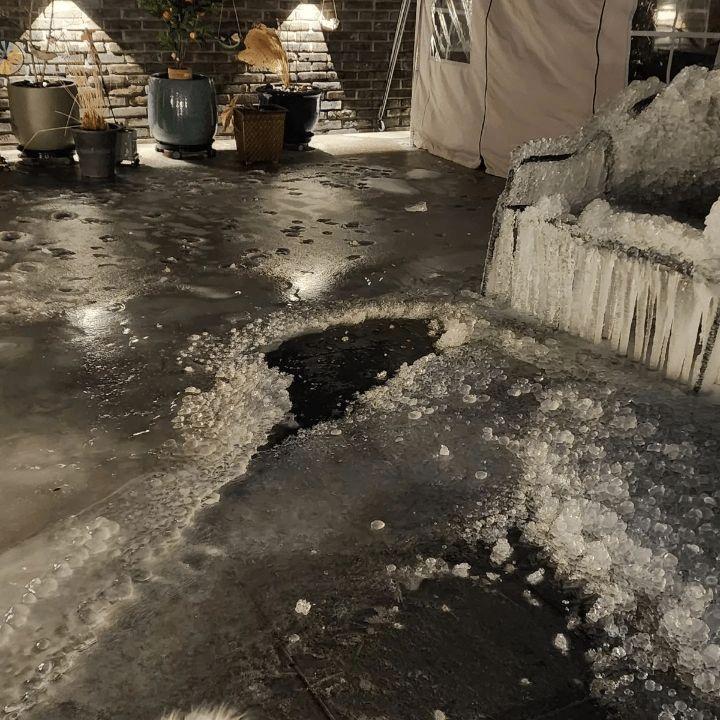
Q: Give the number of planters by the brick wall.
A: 5